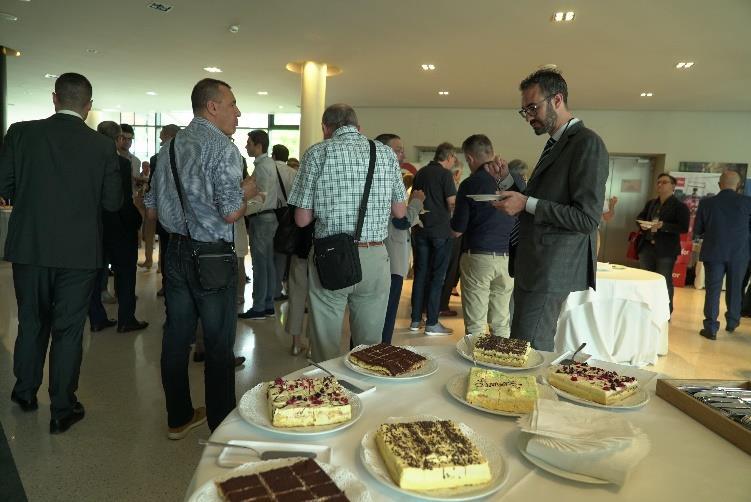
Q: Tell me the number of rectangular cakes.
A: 7